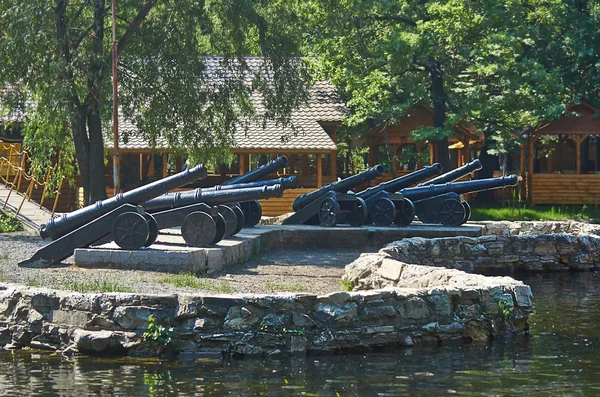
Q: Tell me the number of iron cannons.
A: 8